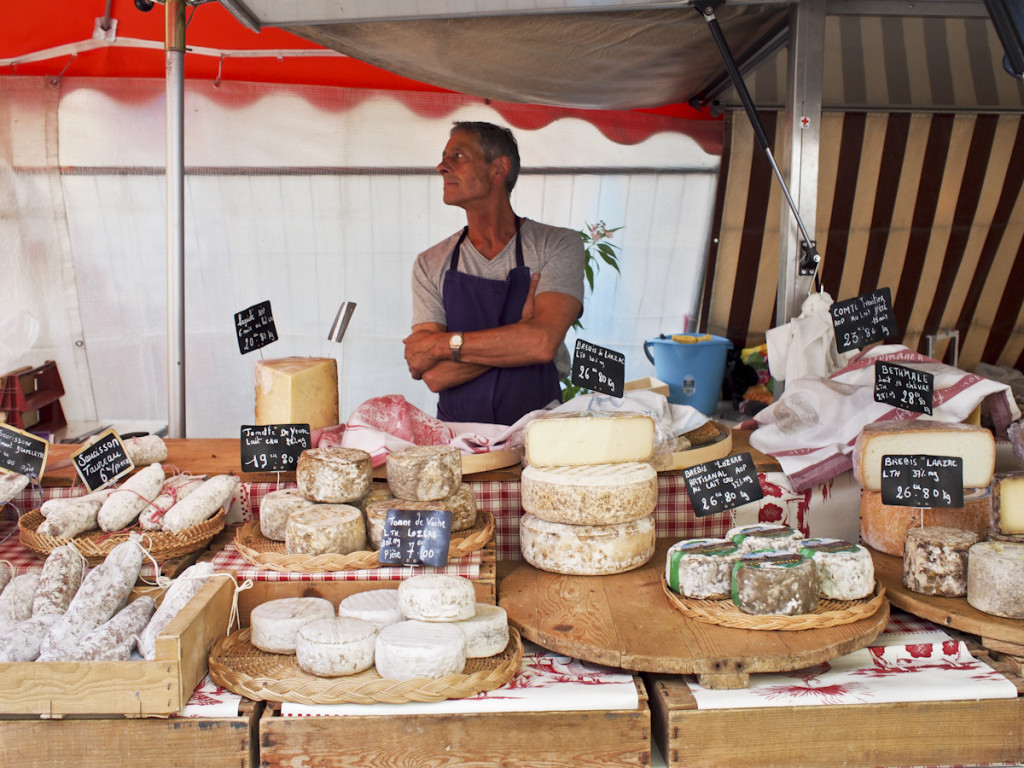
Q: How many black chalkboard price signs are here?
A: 10